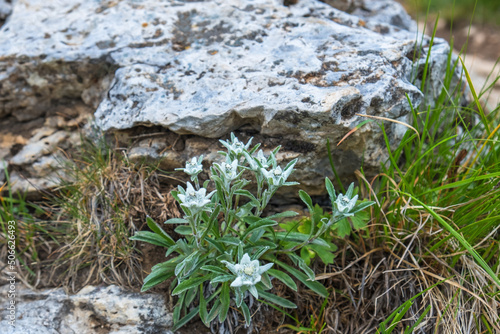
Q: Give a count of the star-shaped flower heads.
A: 8